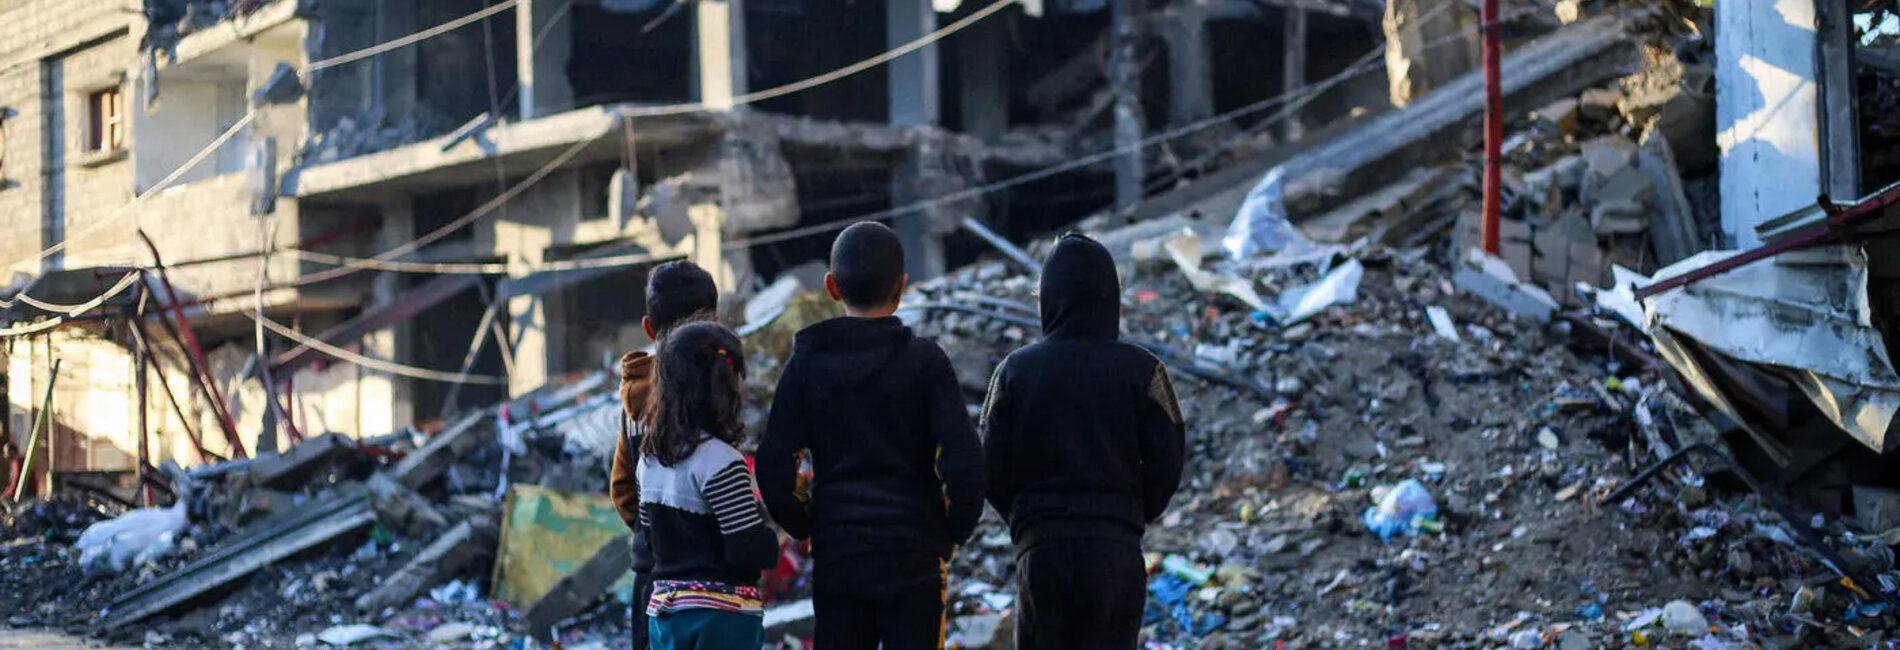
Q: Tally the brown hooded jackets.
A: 1